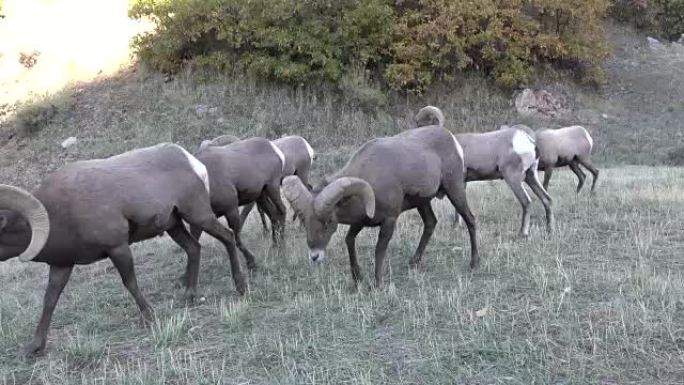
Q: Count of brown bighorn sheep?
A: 6